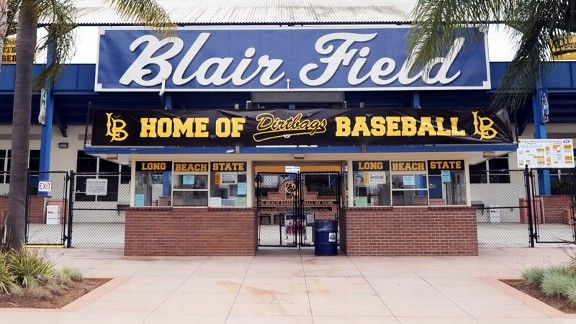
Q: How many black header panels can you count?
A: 6